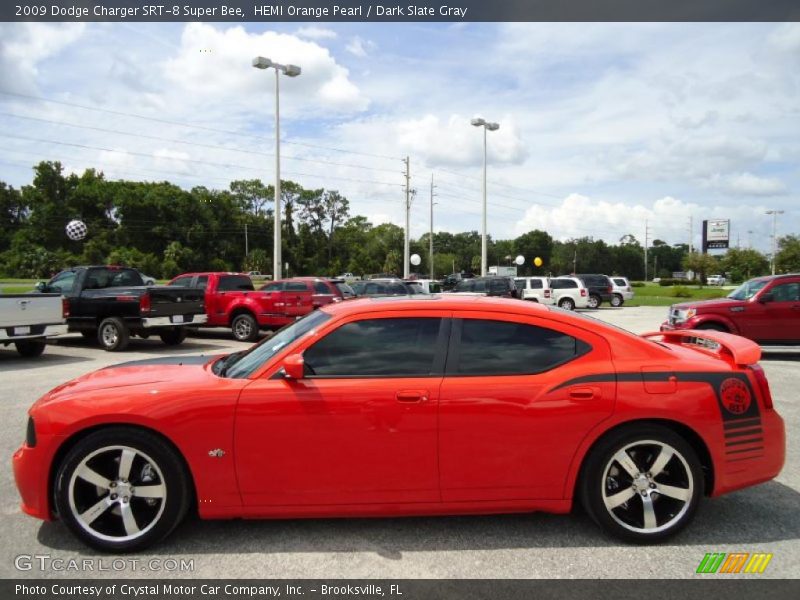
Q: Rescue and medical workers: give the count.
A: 0